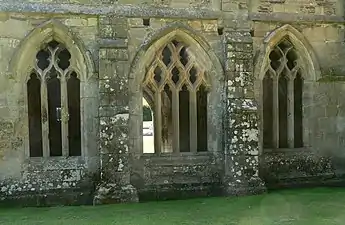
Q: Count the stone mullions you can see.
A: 7